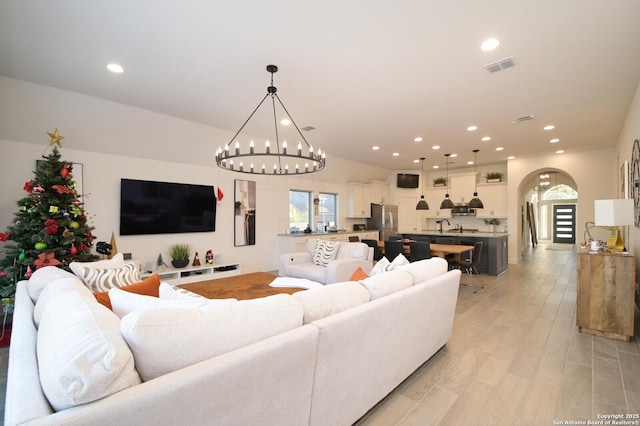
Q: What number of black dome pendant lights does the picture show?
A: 3